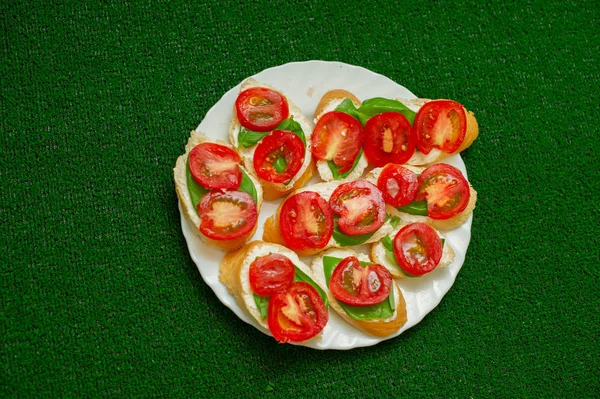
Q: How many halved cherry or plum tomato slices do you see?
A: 15